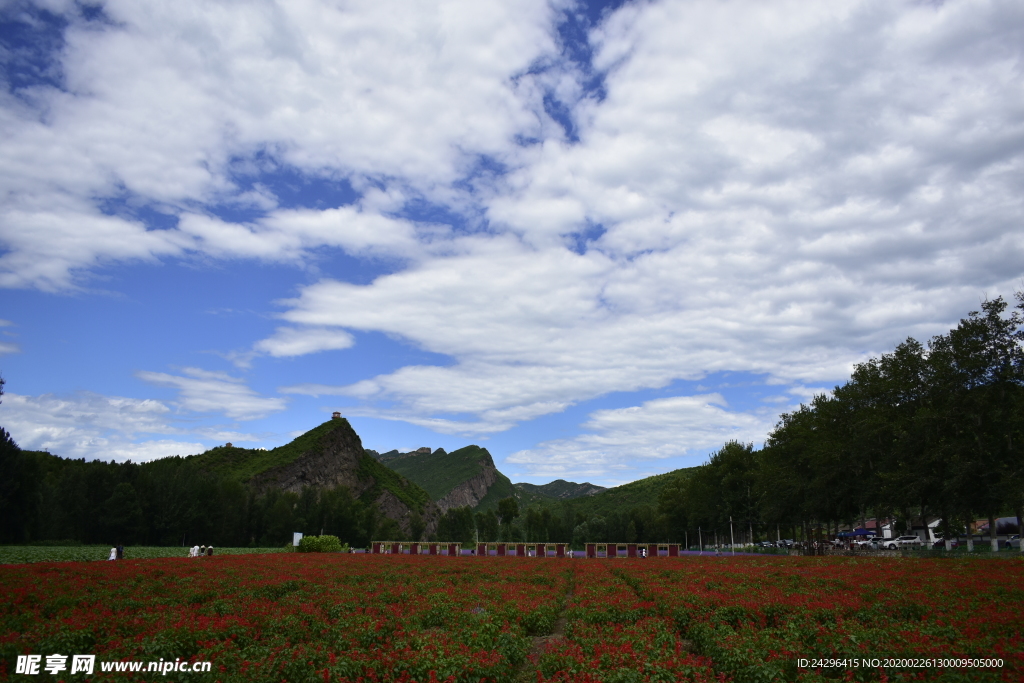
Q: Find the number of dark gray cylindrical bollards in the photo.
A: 0